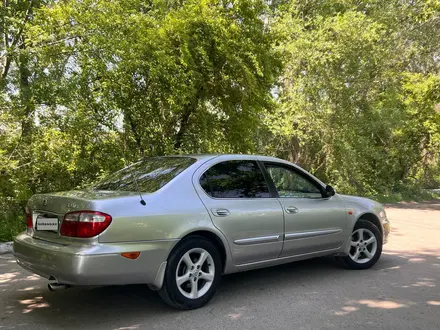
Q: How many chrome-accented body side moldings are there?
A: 2